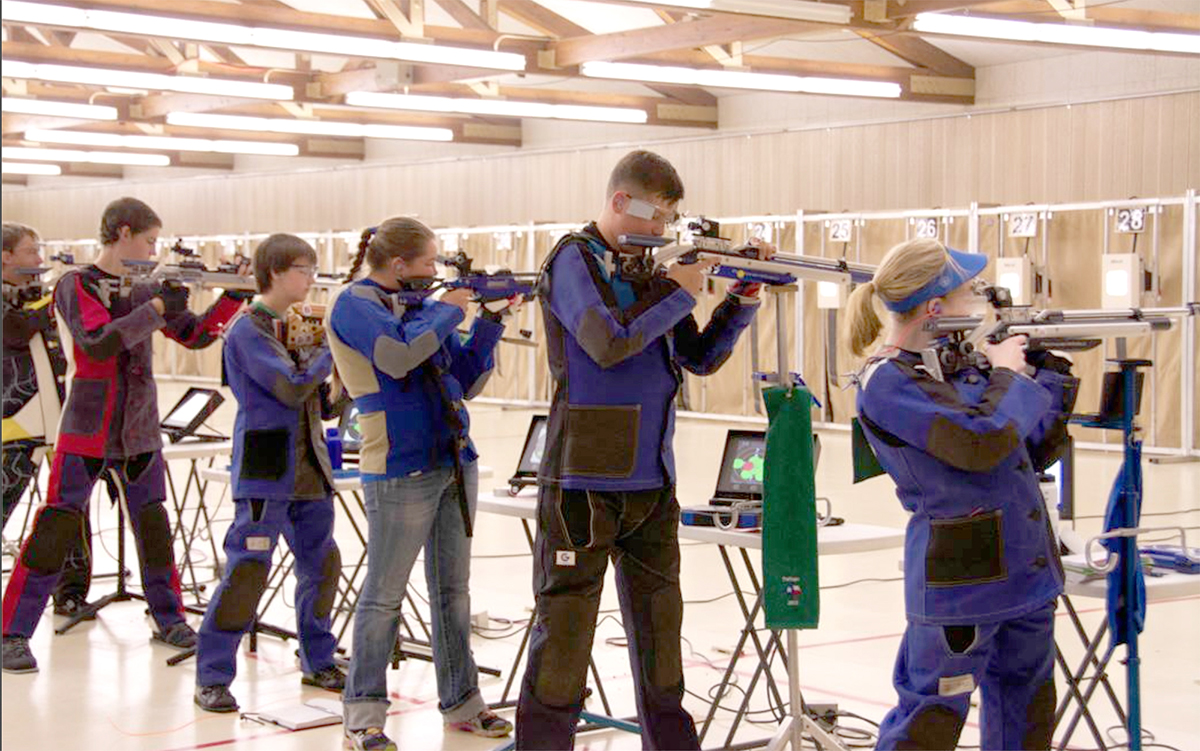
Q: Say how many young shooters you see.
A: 6